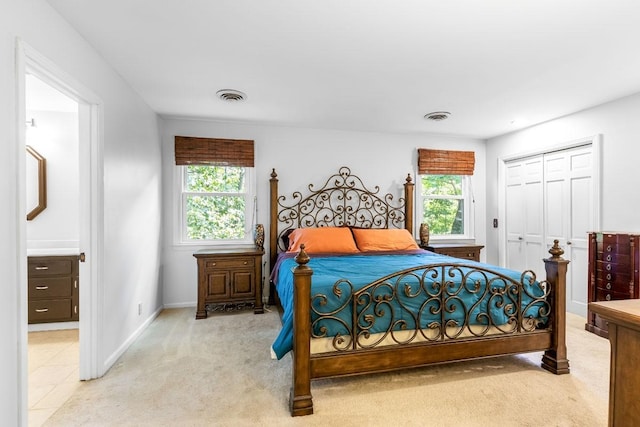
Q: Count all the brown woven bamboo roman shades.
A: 2